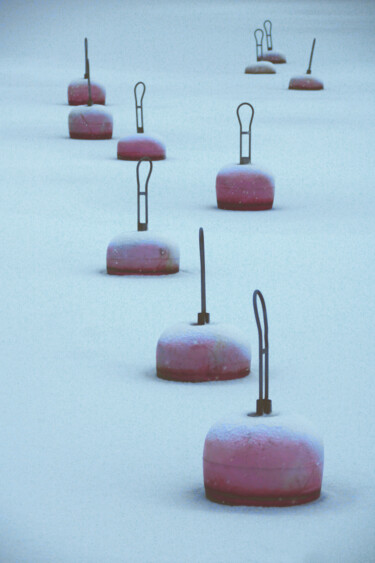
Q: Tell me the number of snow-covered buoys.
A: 10